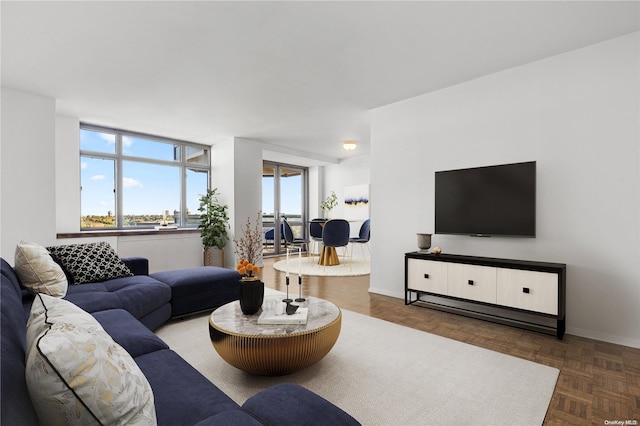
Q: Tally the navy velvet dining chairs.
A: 4